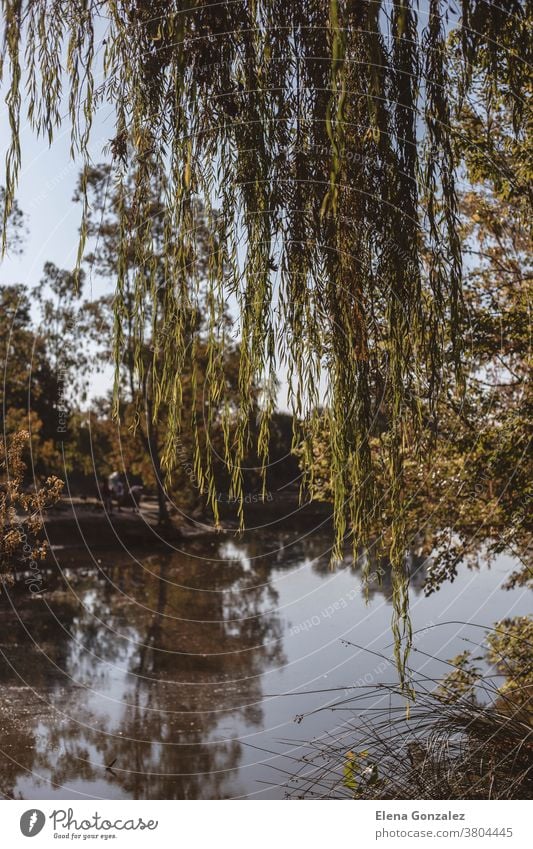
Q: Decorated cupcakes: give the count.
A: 0